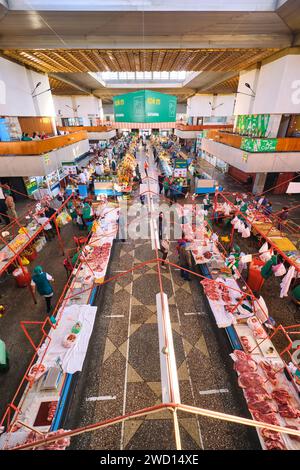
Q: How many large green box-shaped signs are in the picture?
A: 1